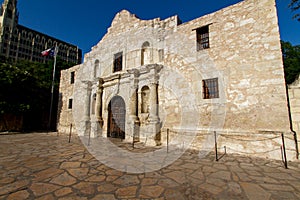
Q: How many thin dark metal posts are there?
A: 6